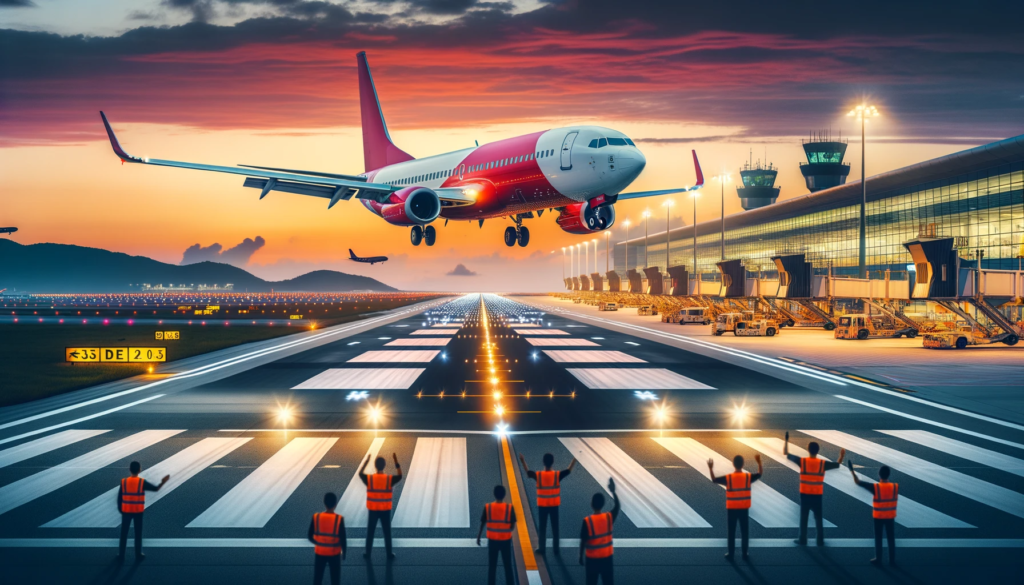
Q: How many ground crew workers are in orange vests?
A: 9